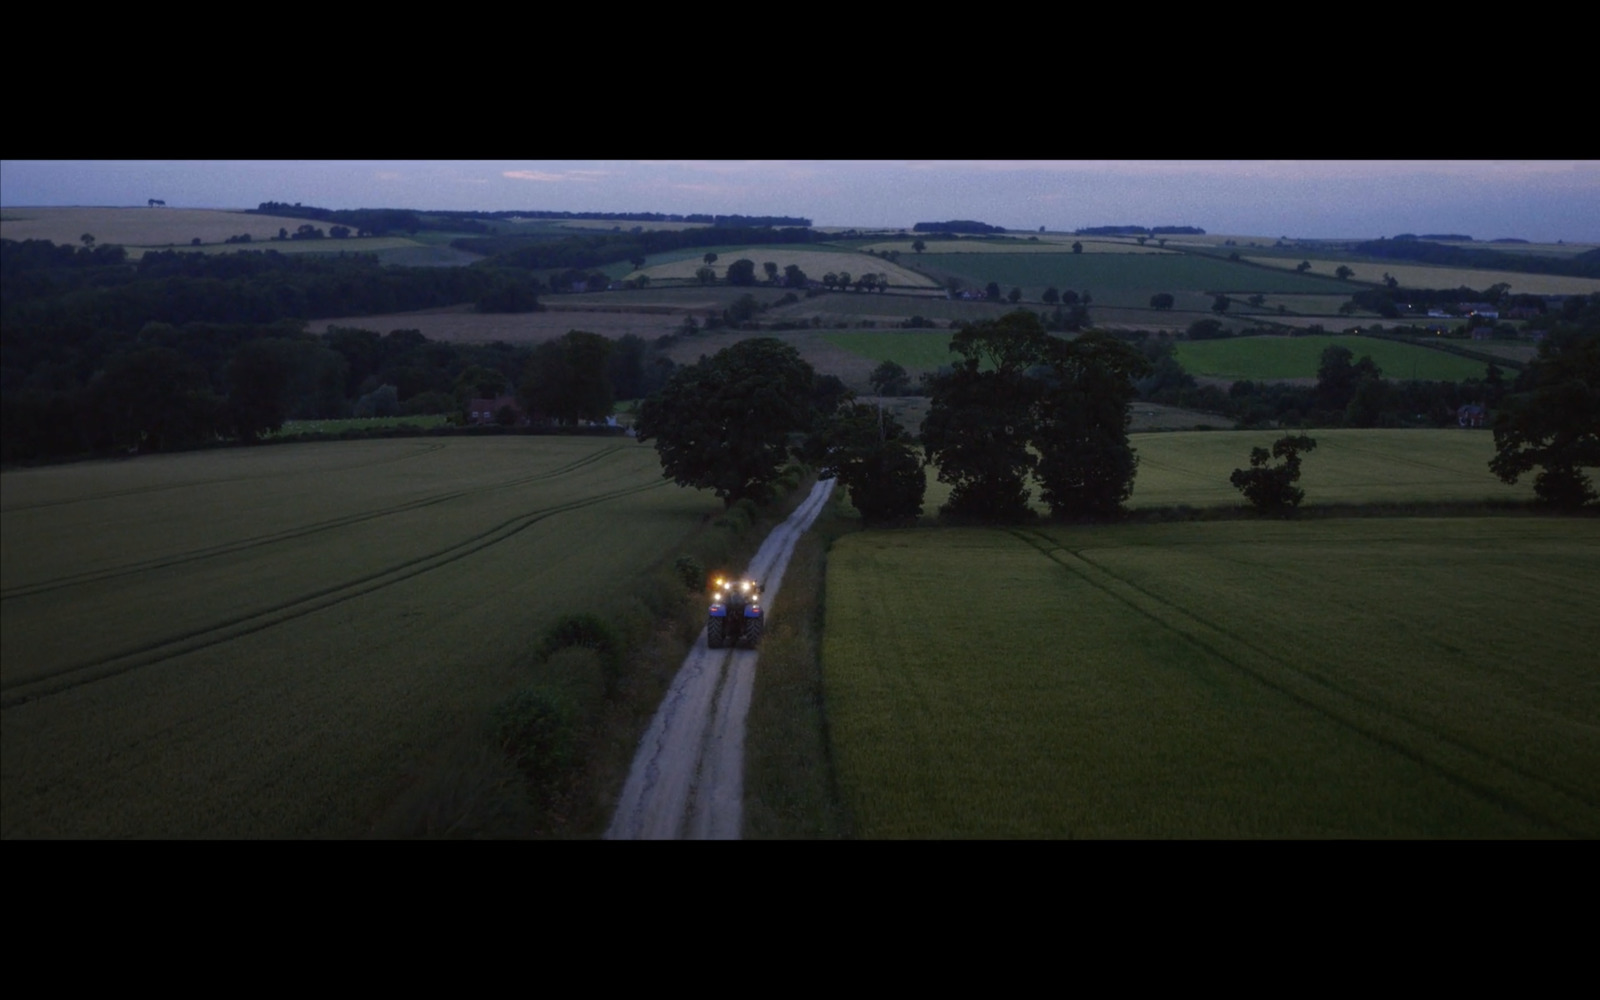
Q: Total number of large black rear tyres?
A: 2